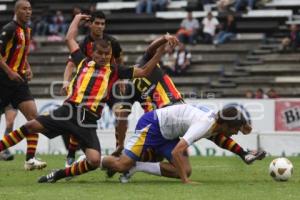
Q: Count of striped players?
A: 4